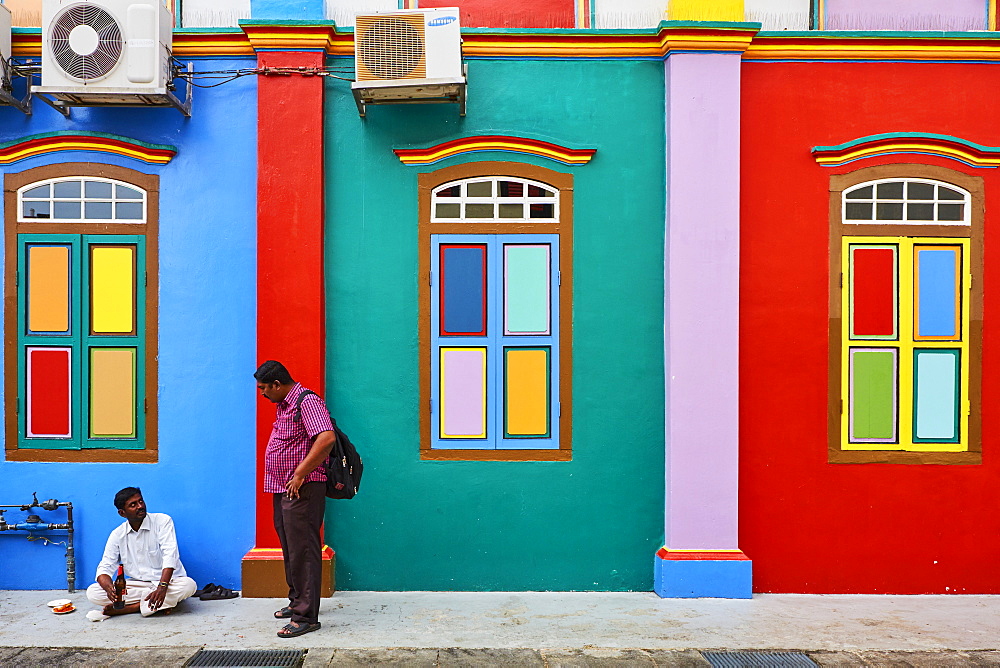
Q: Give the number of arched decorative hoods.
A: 3